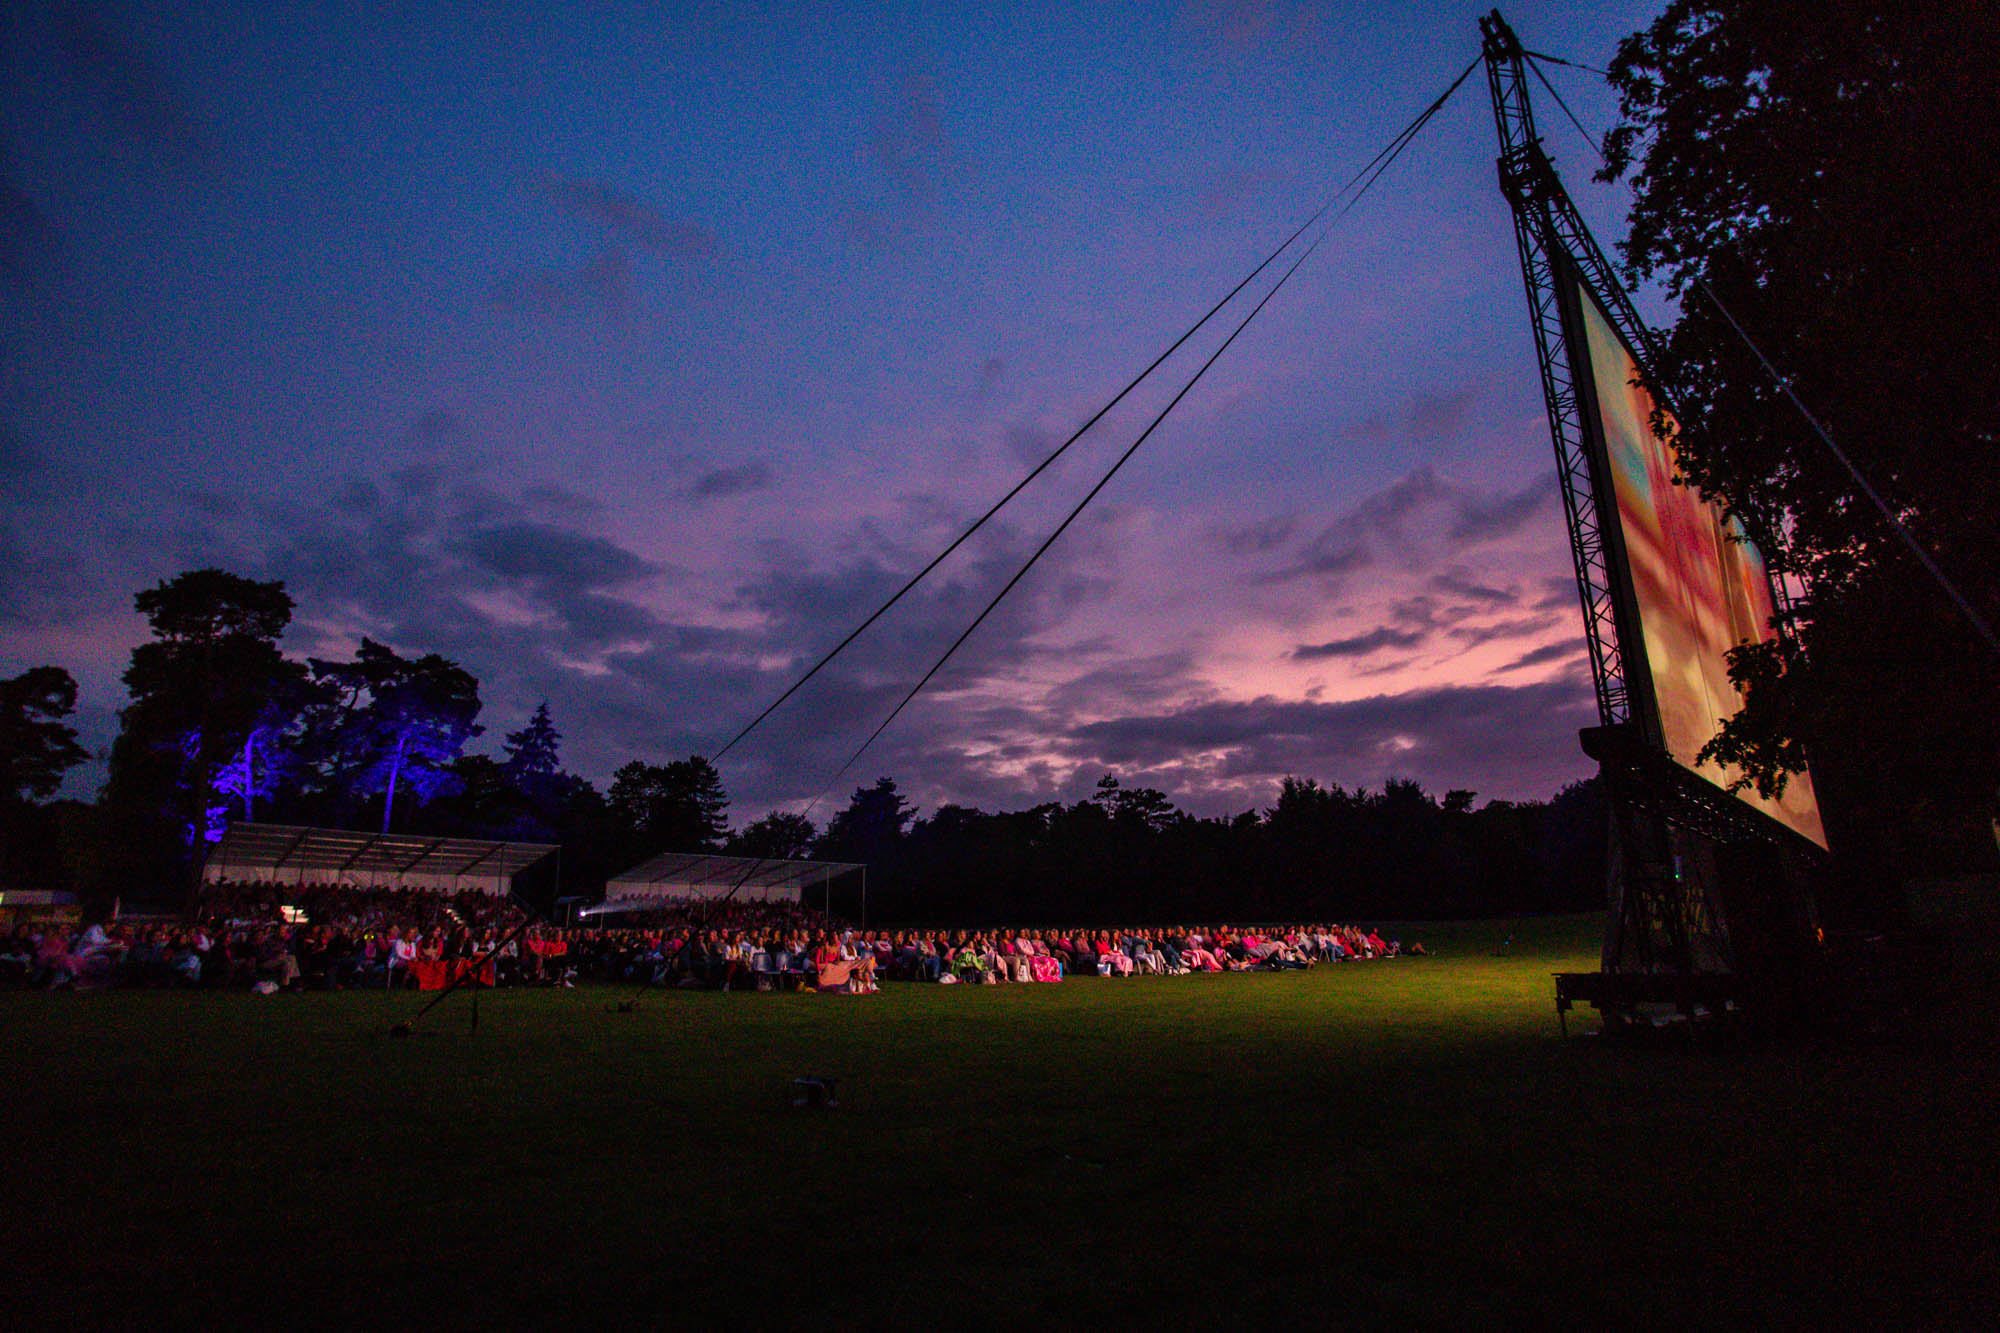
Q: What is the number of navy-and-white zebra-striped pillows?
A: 0